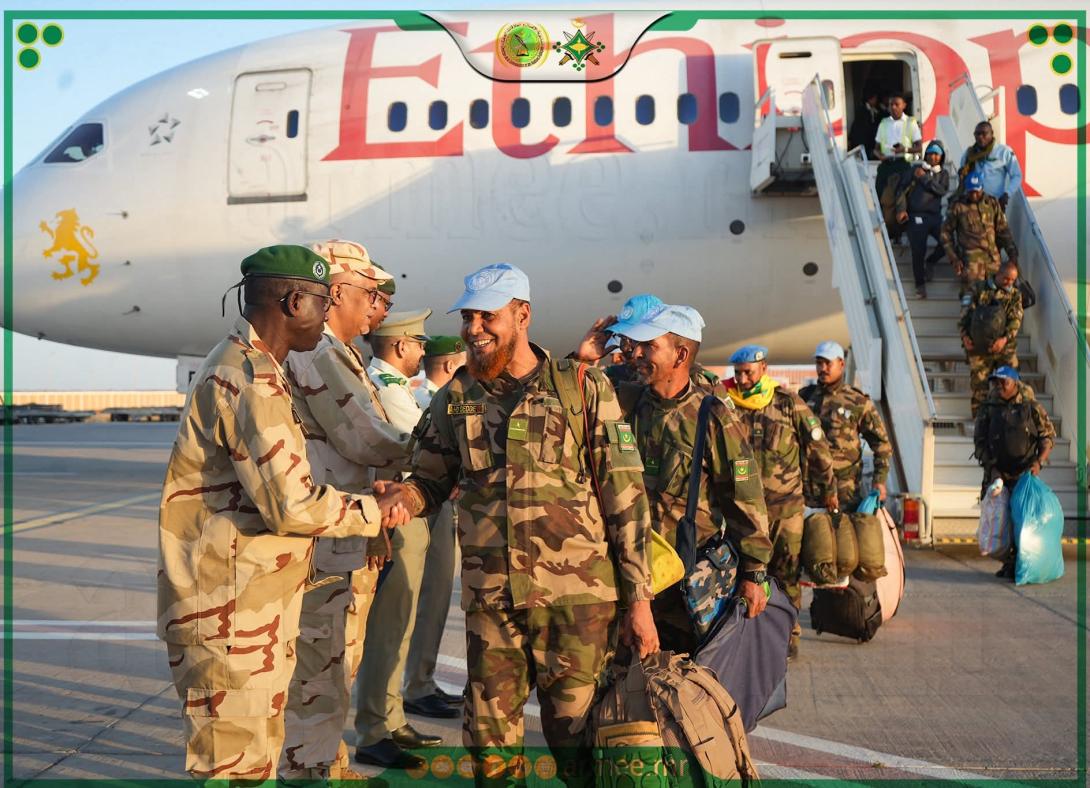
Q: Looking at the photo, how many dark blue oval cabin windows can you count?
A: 11